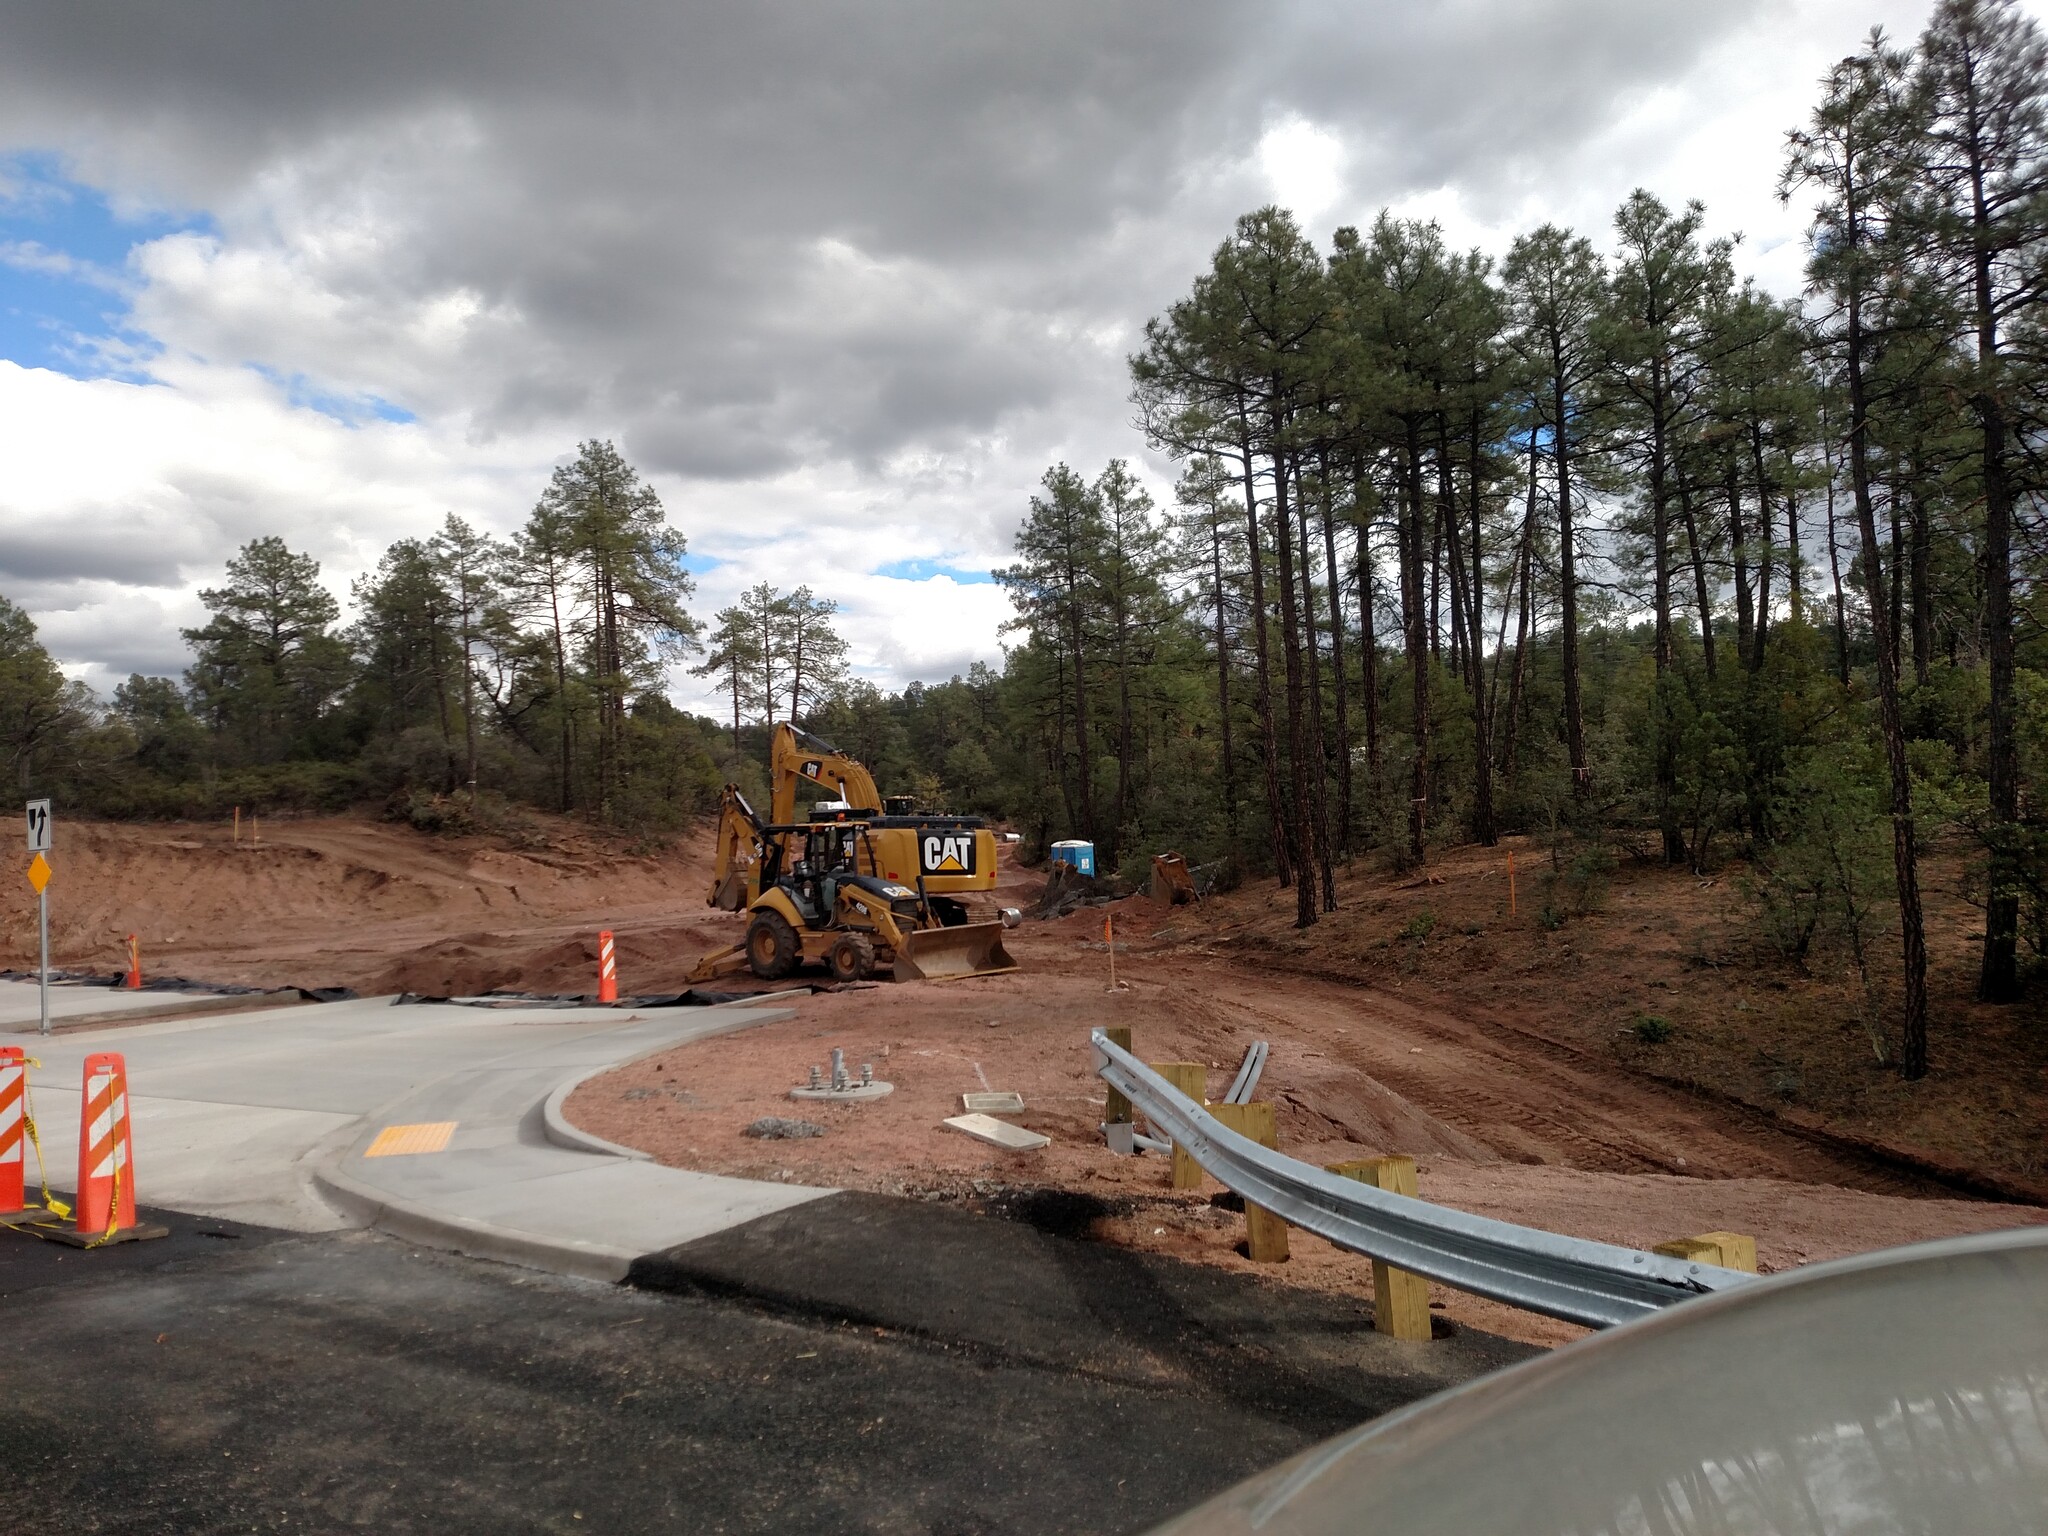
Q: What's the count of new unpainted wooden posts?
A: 5